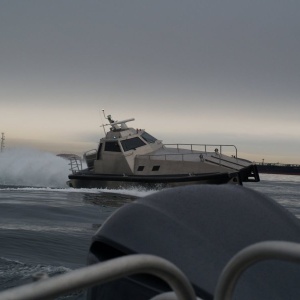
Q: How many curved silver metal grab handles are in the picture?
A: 2